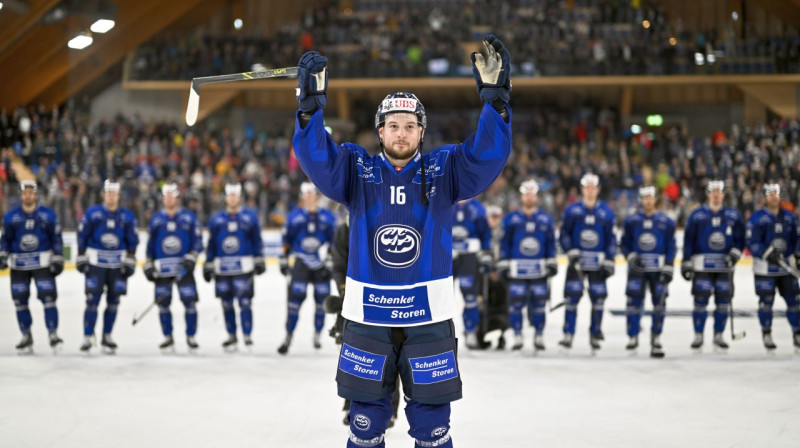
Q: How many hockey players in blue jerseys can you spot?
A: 12